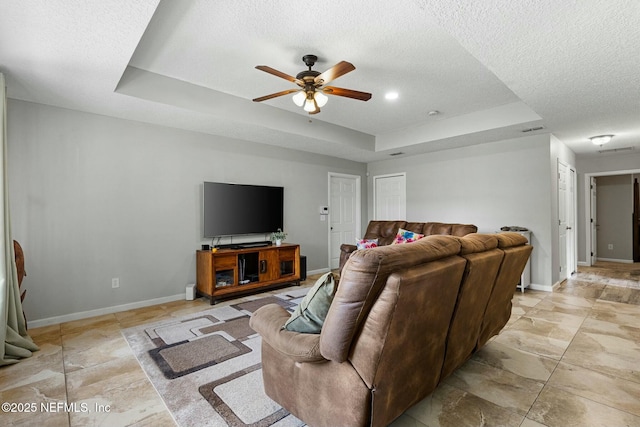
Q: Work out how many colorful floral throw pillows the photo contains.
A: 2